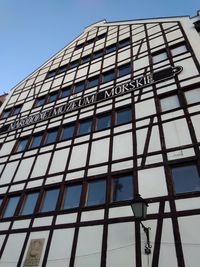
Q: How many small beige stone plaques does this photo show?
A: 1